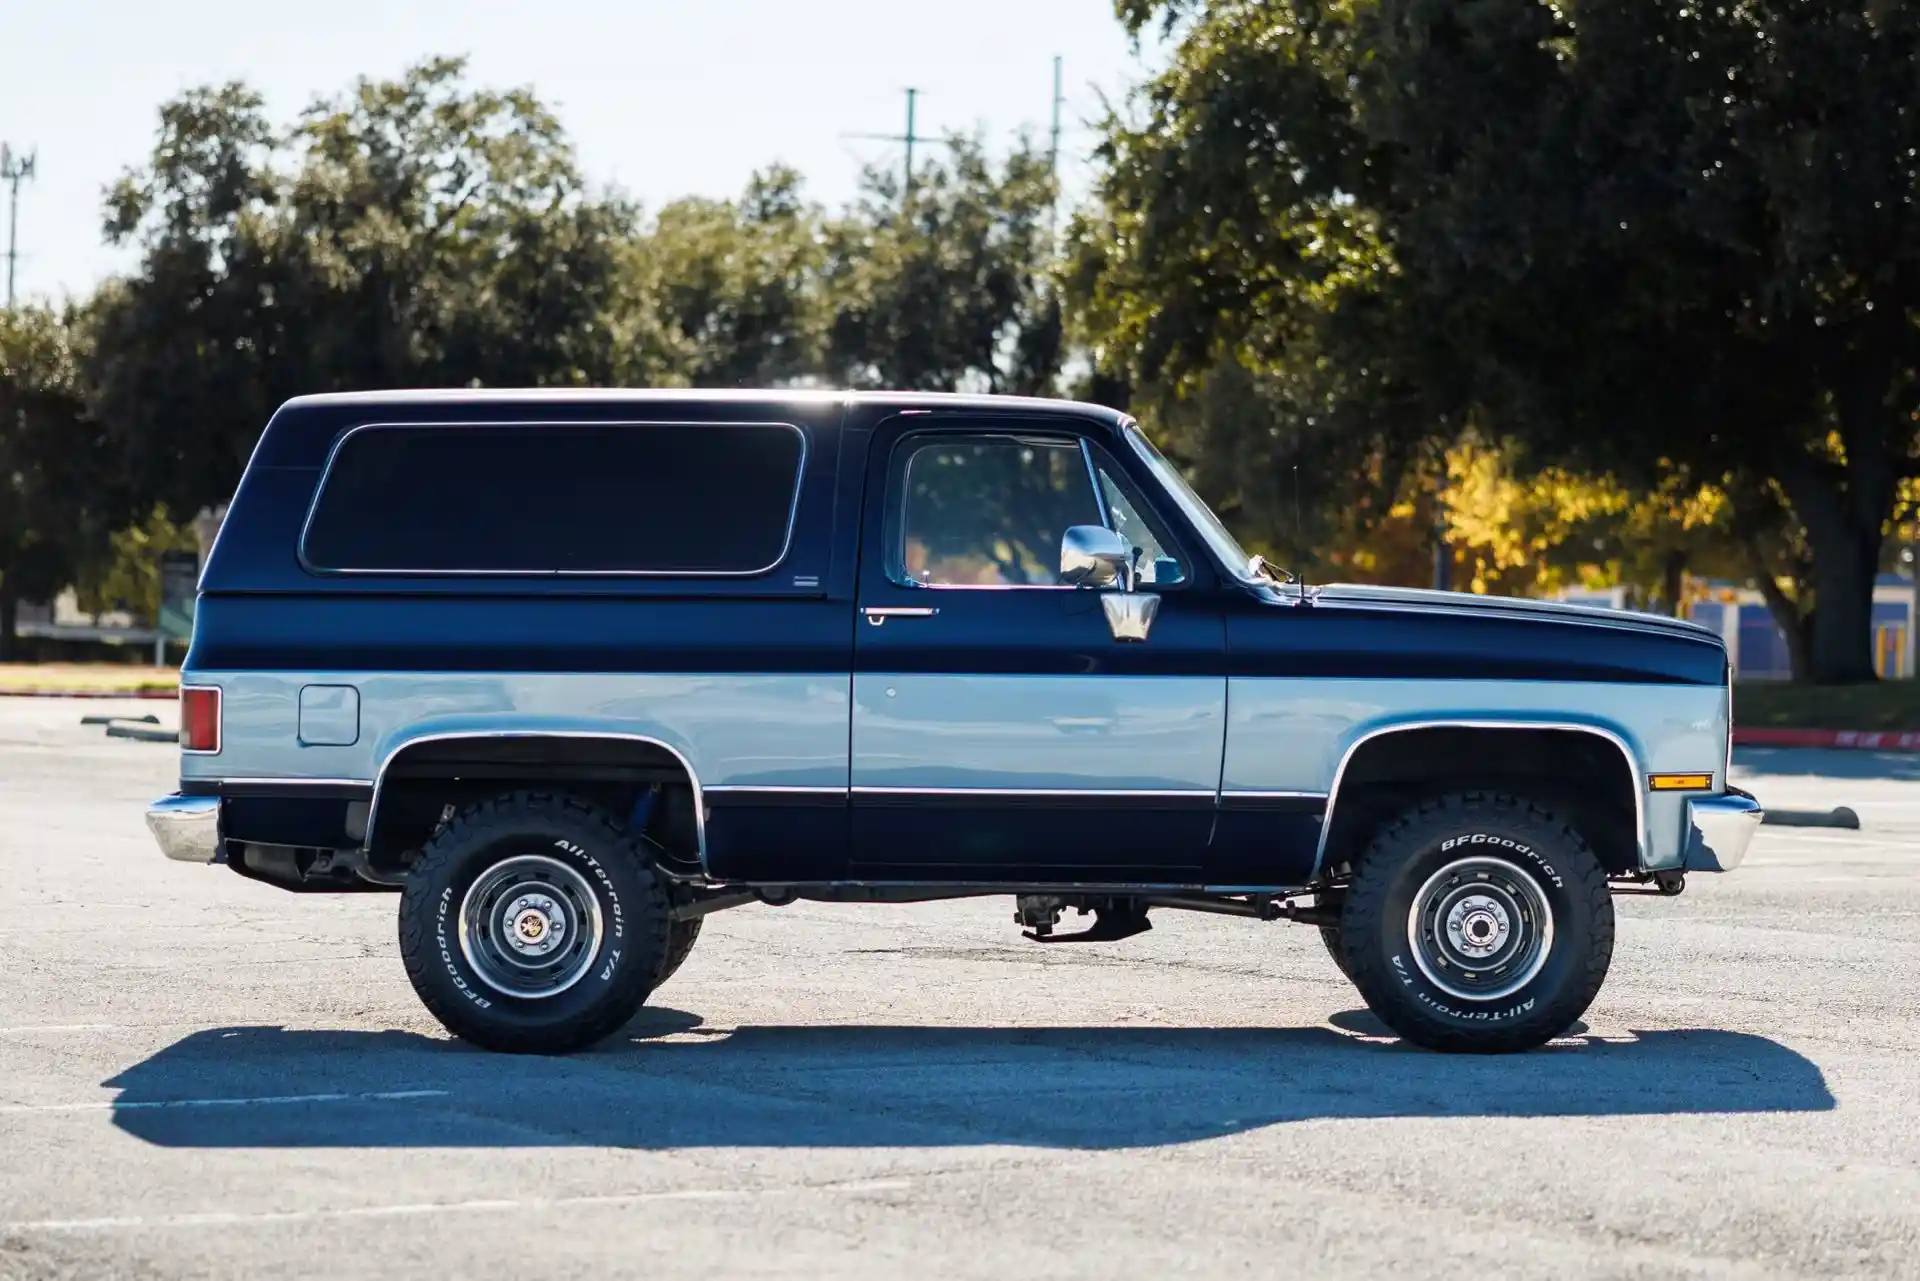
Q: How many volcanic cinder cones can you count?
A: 0